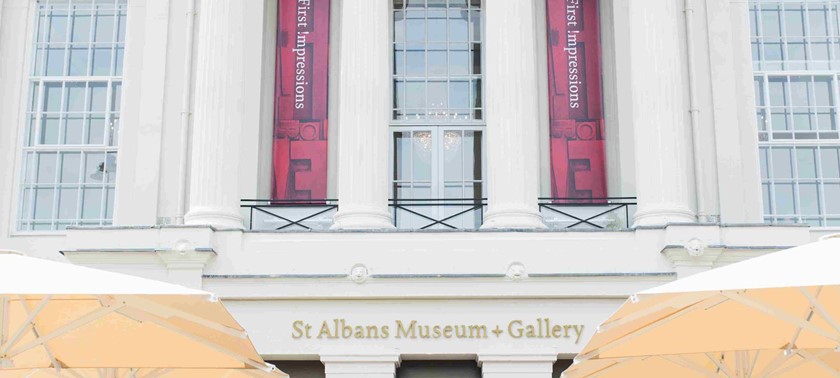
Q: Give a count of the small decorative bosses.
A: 4